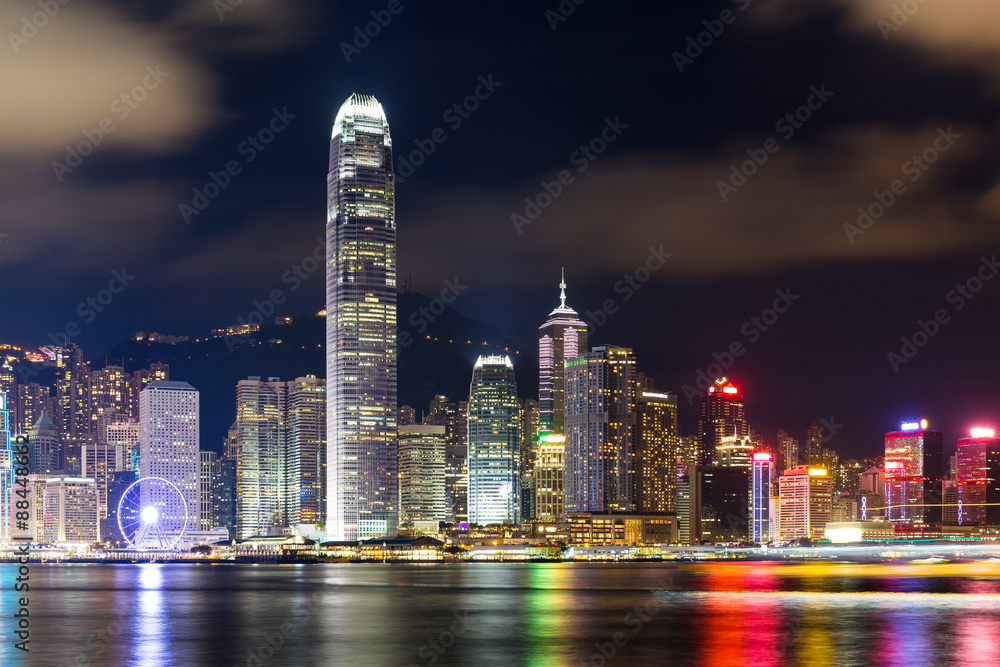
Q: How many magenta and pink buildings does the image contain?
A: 2